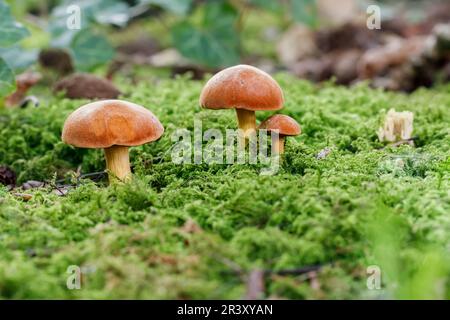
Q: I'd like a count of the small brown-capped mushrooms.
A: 3